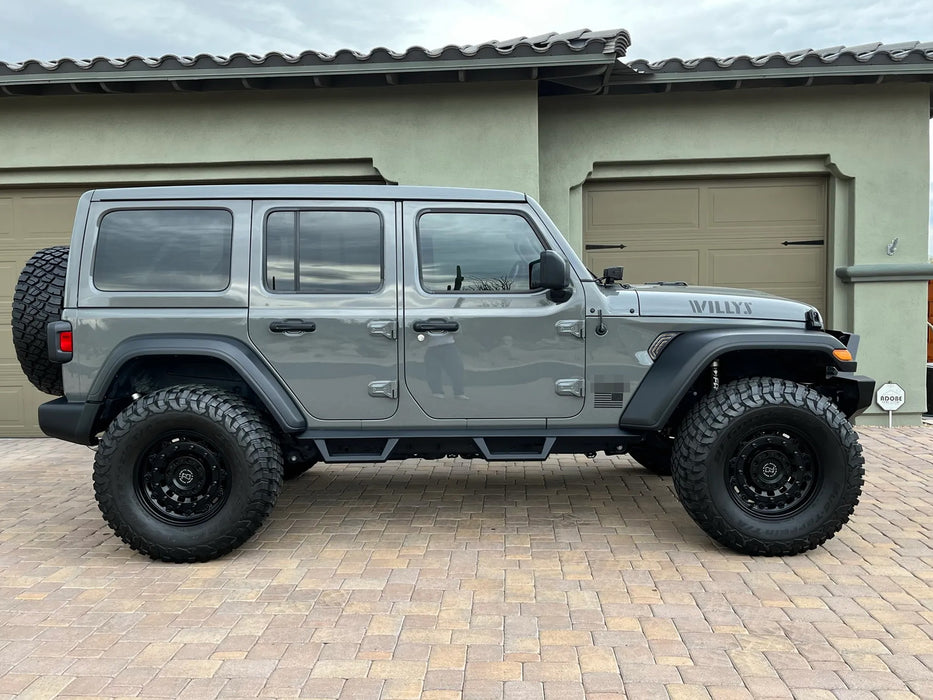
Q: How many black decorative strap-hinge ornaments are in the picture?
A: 2